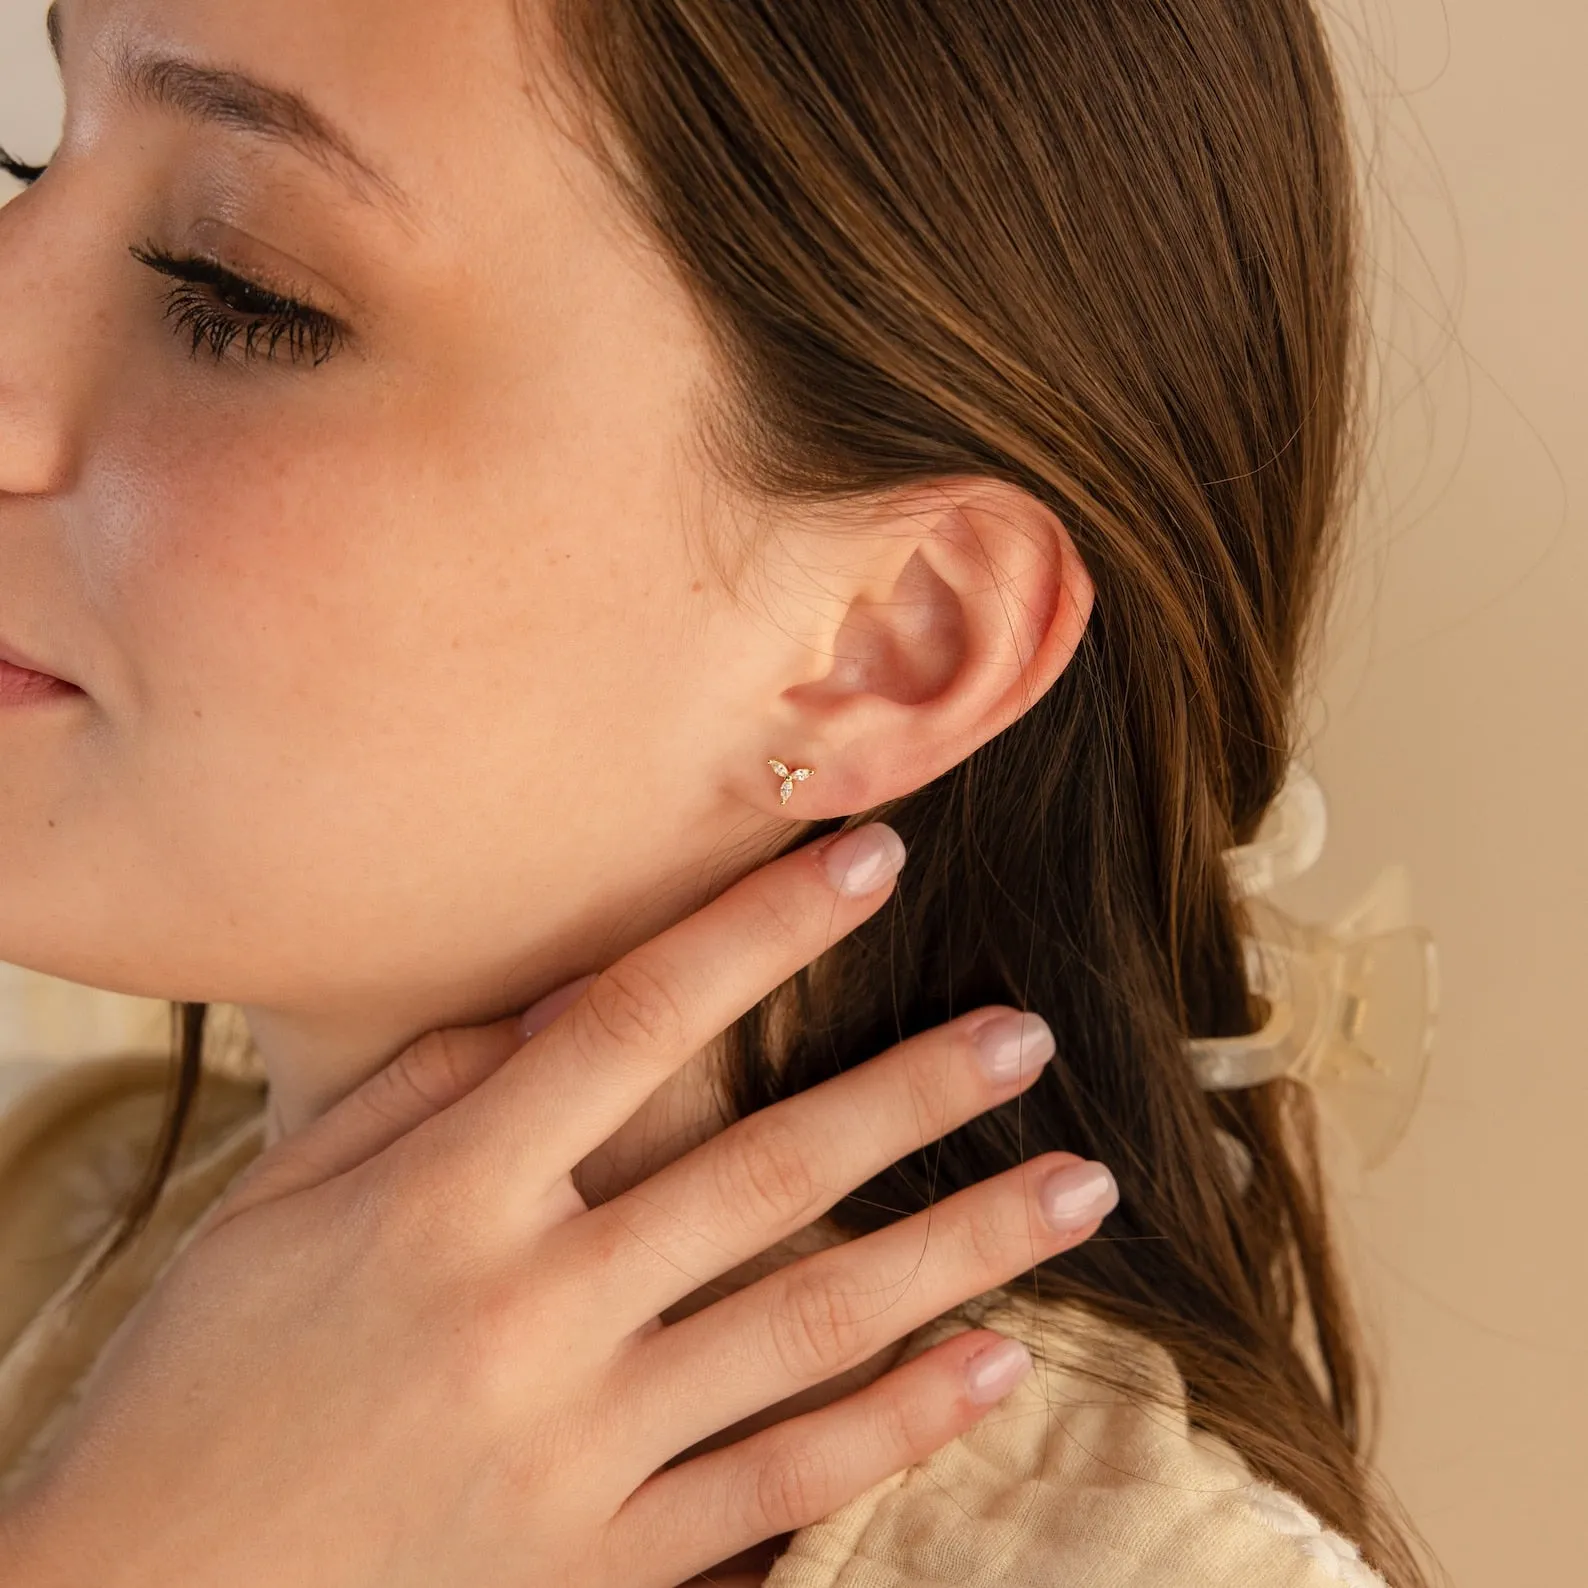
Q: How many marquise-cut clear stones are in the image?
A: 3